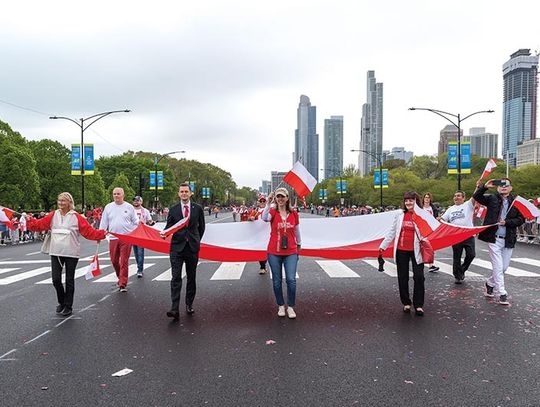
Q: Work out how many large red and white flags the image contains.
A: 1